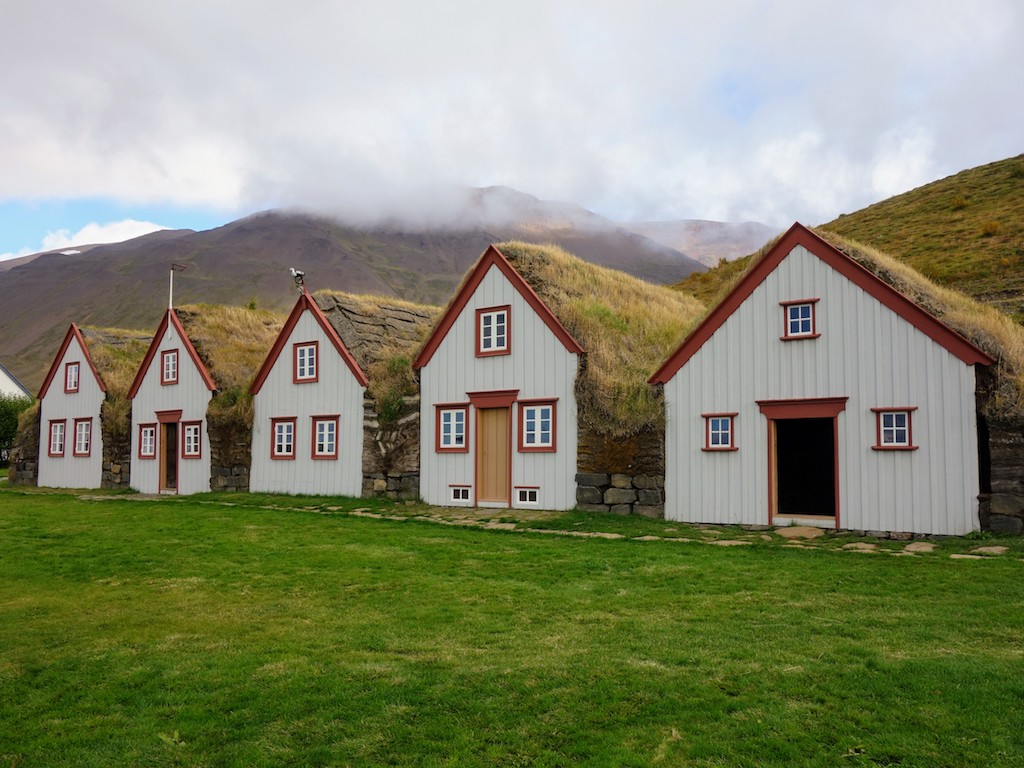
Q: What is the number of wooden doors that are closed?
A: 1